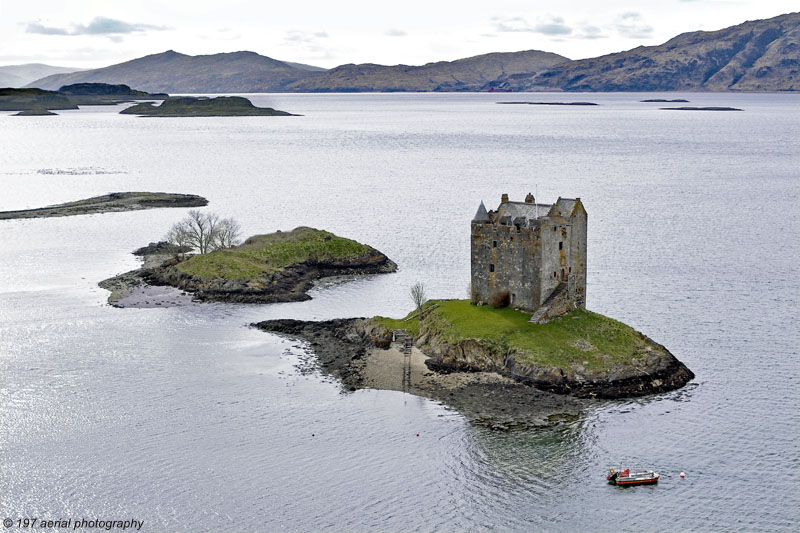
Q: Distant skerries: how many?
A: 3